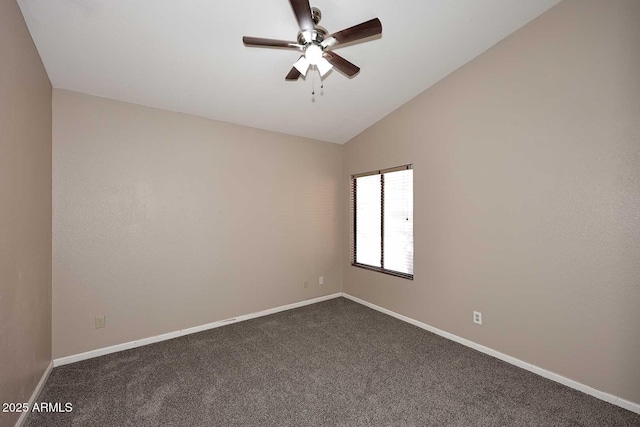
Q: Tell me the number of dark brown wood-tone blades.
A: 5